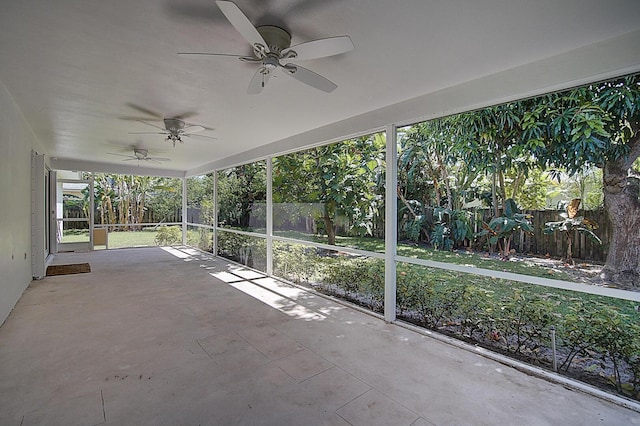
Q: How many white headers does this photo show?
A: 2